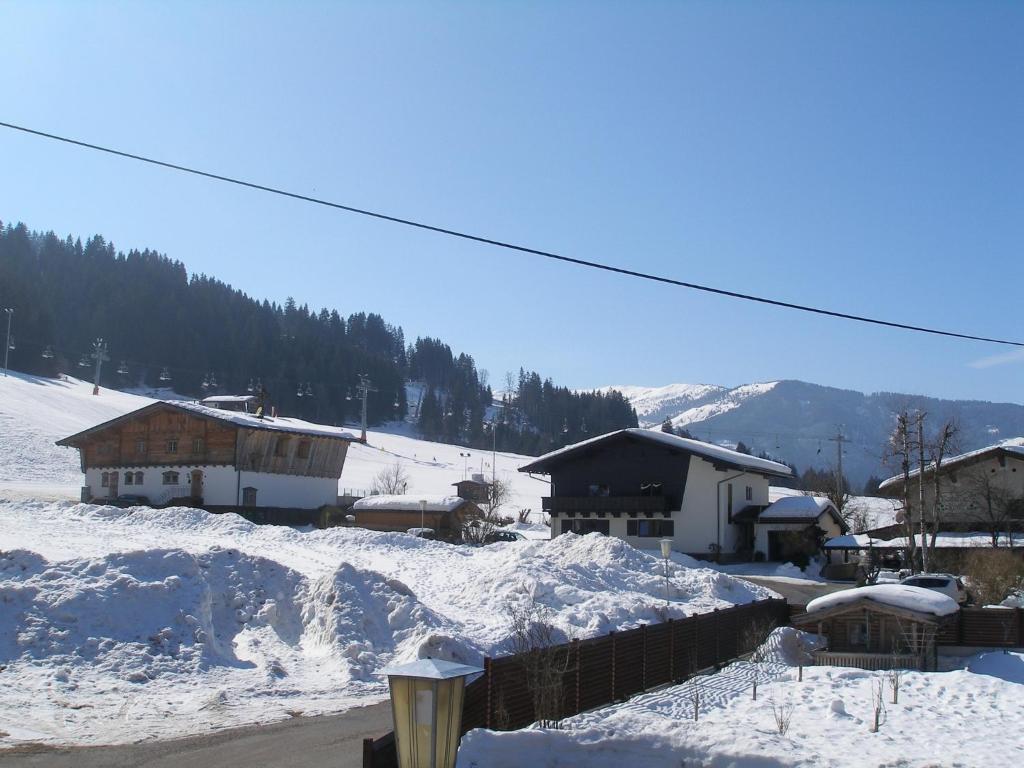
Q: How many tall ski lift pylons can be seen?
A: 3